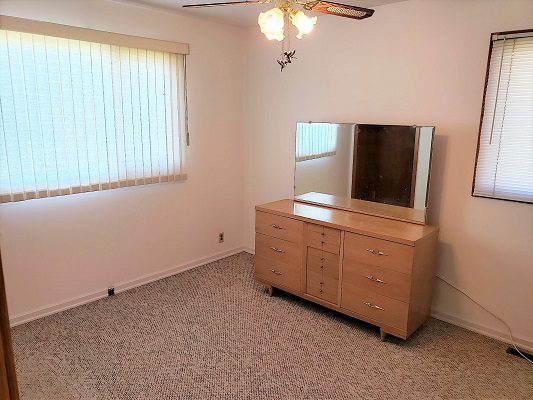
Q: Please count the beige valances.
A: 1